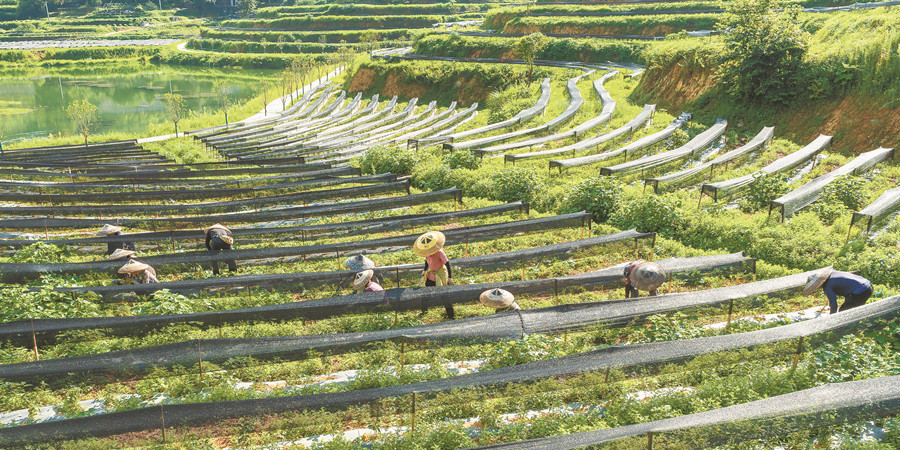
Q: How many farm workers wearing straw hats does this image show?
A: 10